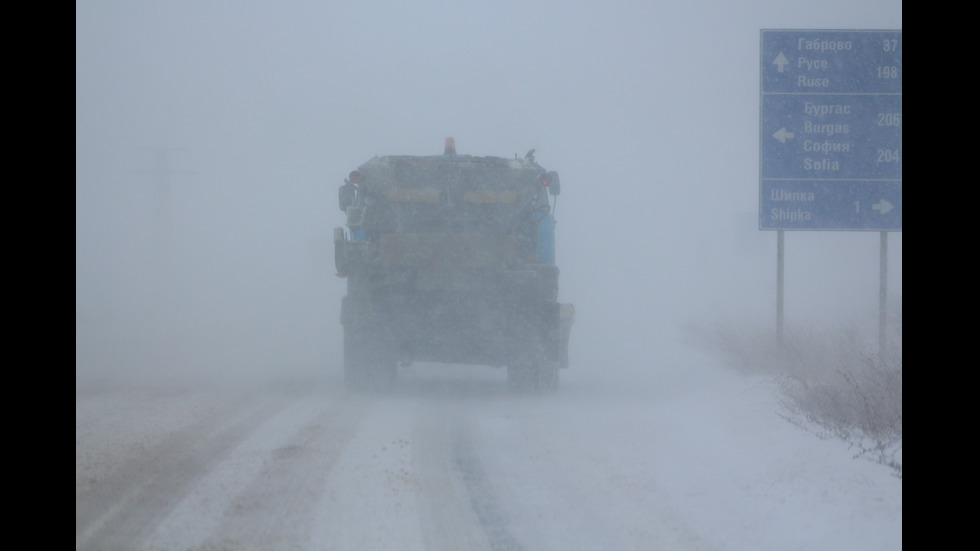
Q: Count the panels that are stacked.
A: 3